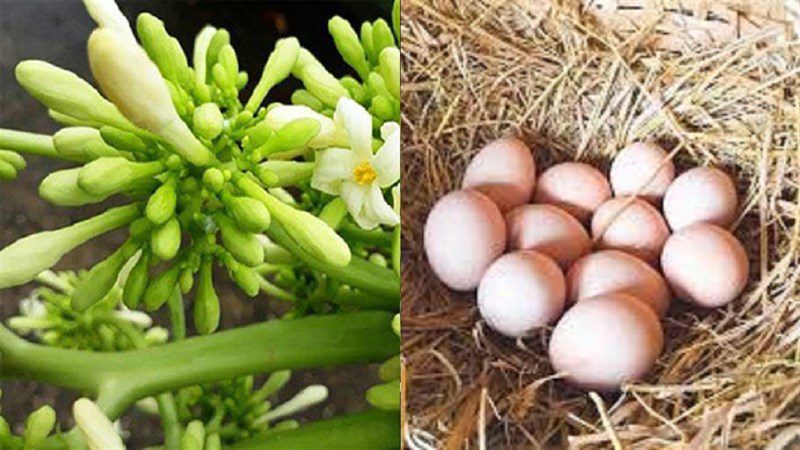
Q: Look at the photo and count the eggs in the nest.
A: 11